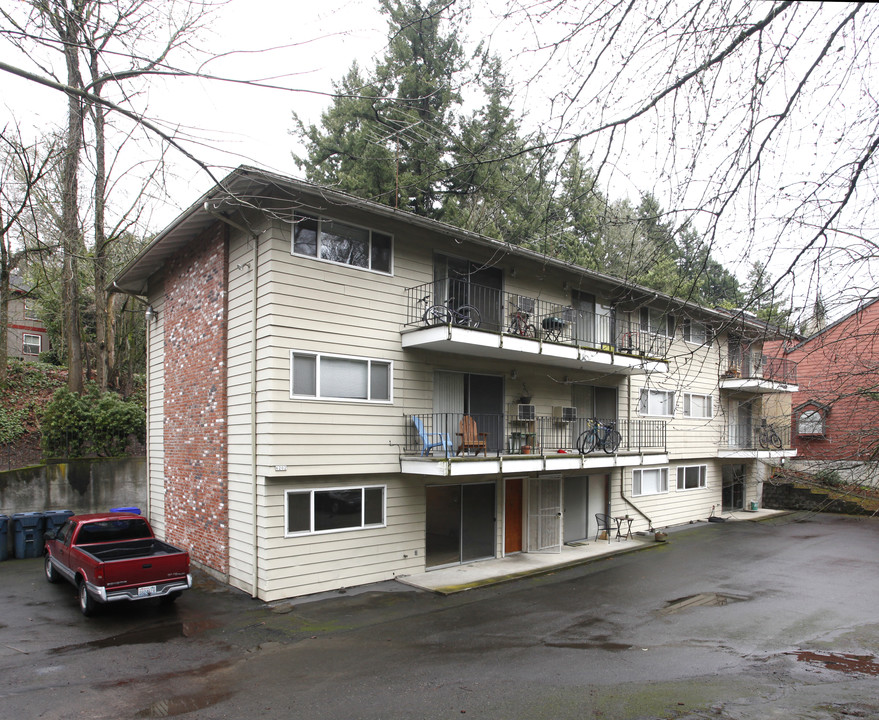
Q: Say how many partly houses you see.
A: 2